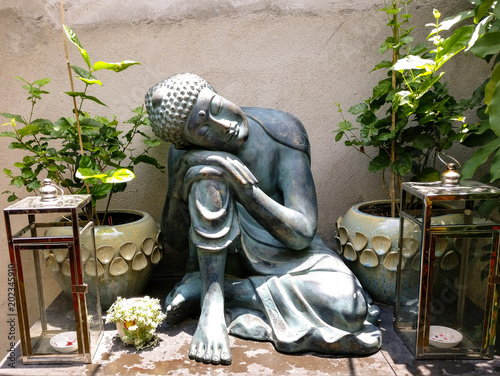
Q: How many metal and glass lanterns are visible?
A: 2